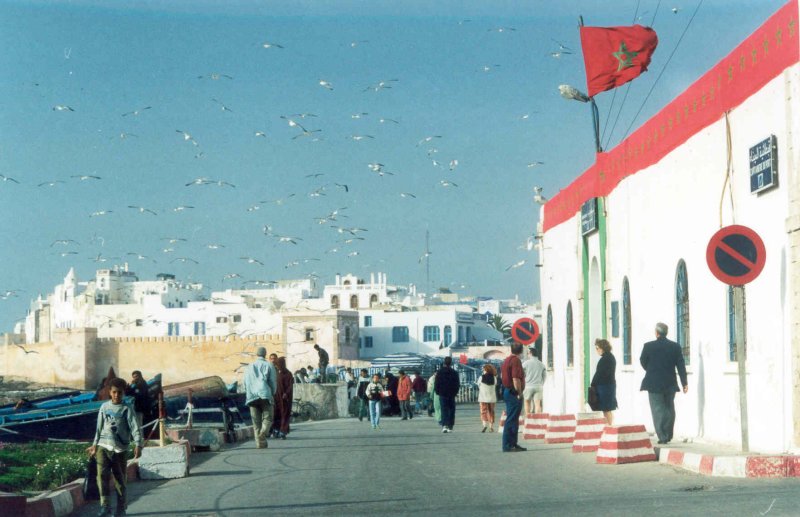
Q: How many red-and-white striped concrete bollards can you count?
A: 5